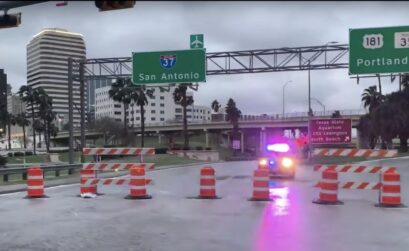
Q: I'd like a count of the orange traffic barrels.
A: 7